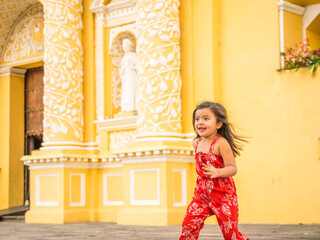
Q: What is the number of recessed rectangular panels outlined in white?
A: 5